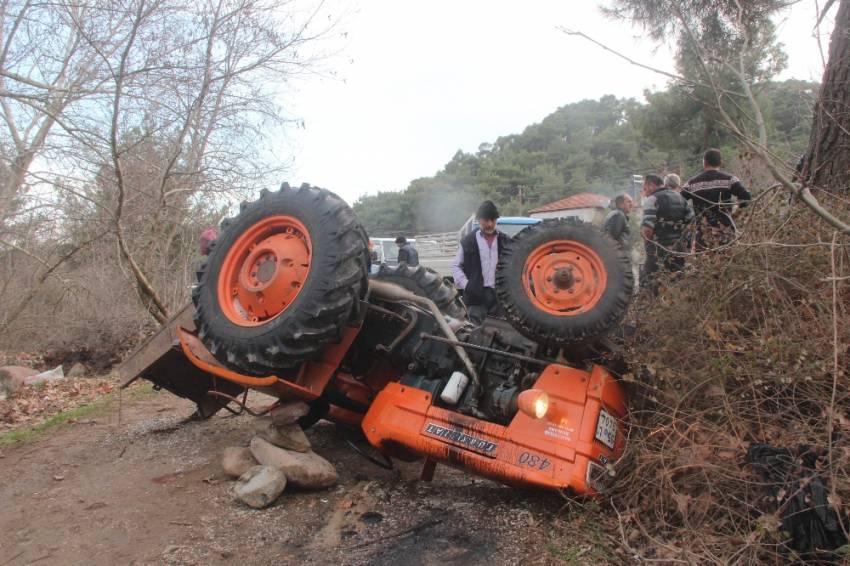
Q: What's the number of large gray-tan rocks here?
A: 5